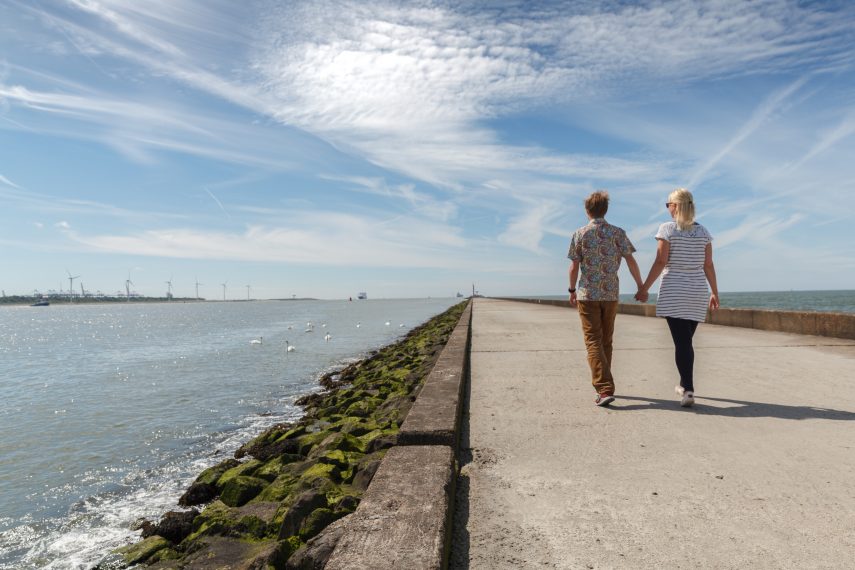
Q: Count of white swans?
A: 10